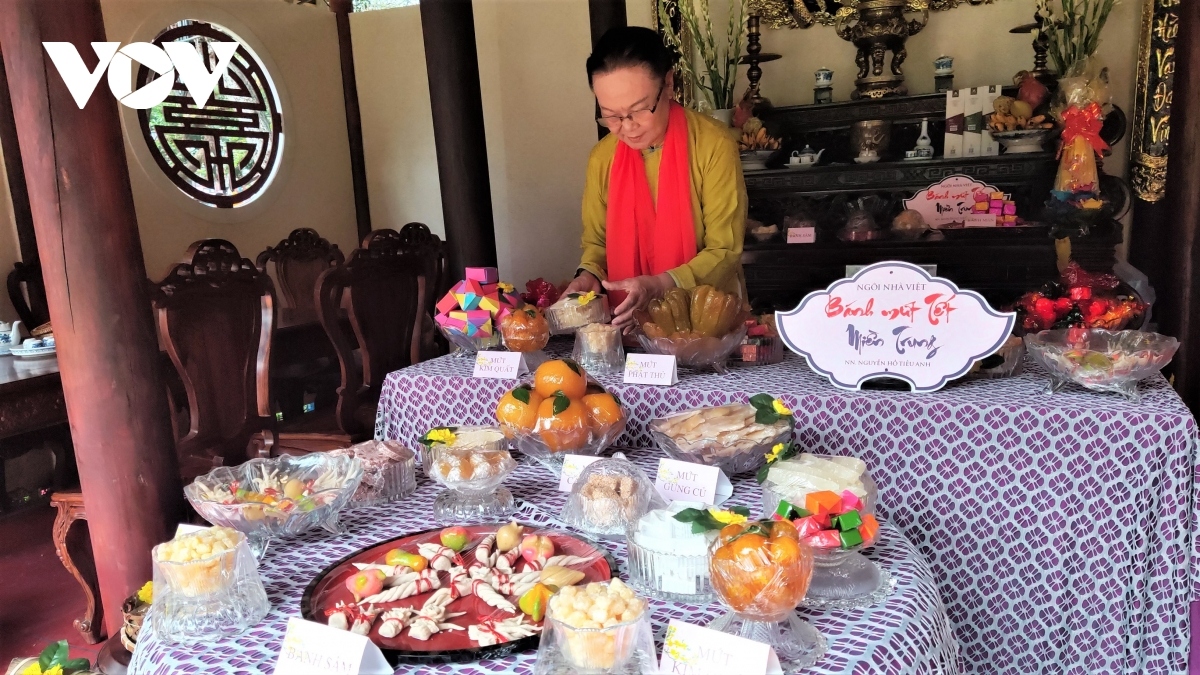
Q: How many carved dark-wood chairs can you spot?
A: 5